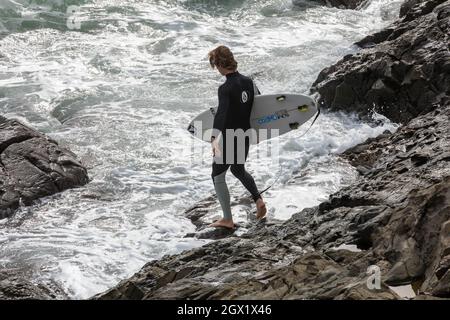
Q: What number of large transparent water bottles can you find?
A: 0